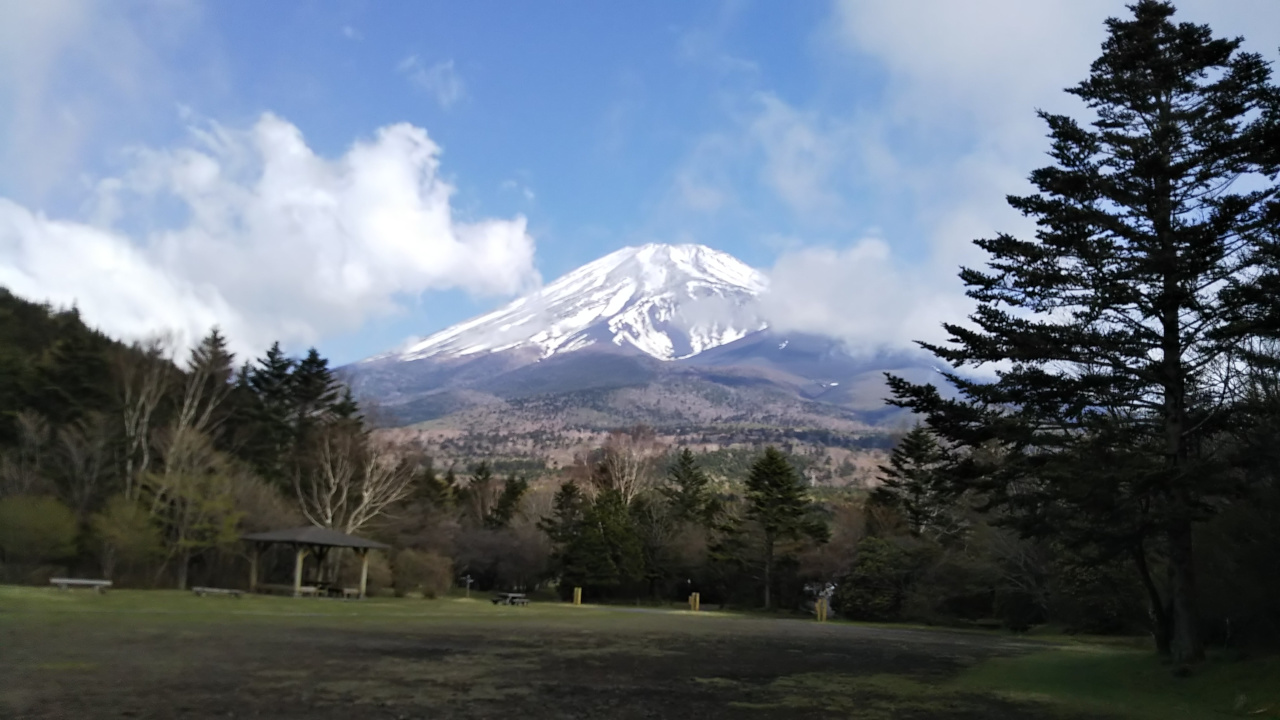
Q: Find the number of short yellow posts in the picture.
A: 3